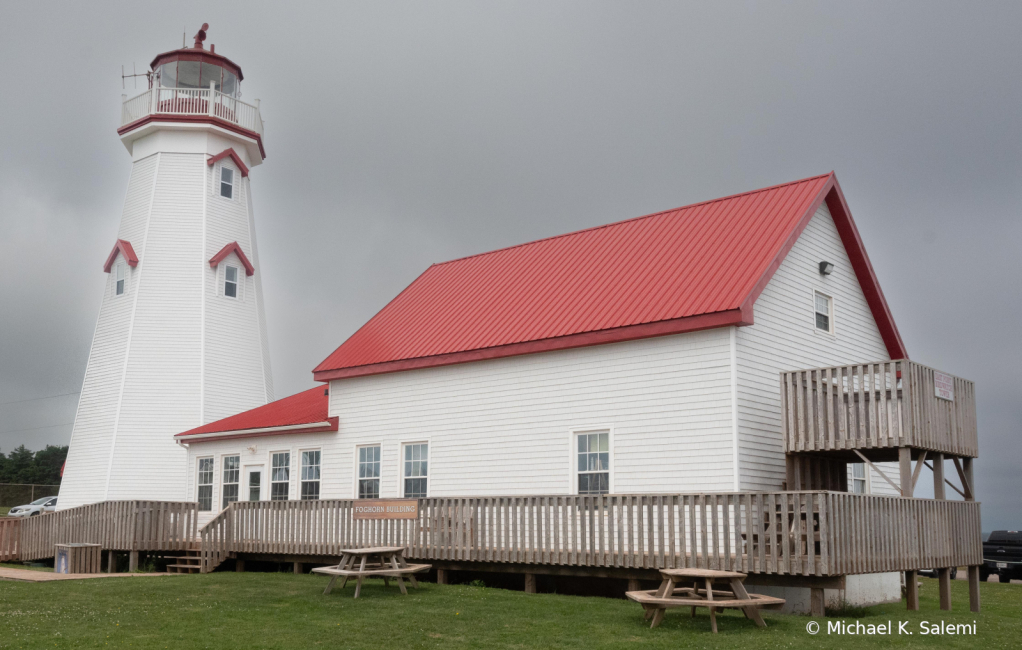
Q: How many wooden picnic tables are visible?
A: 2